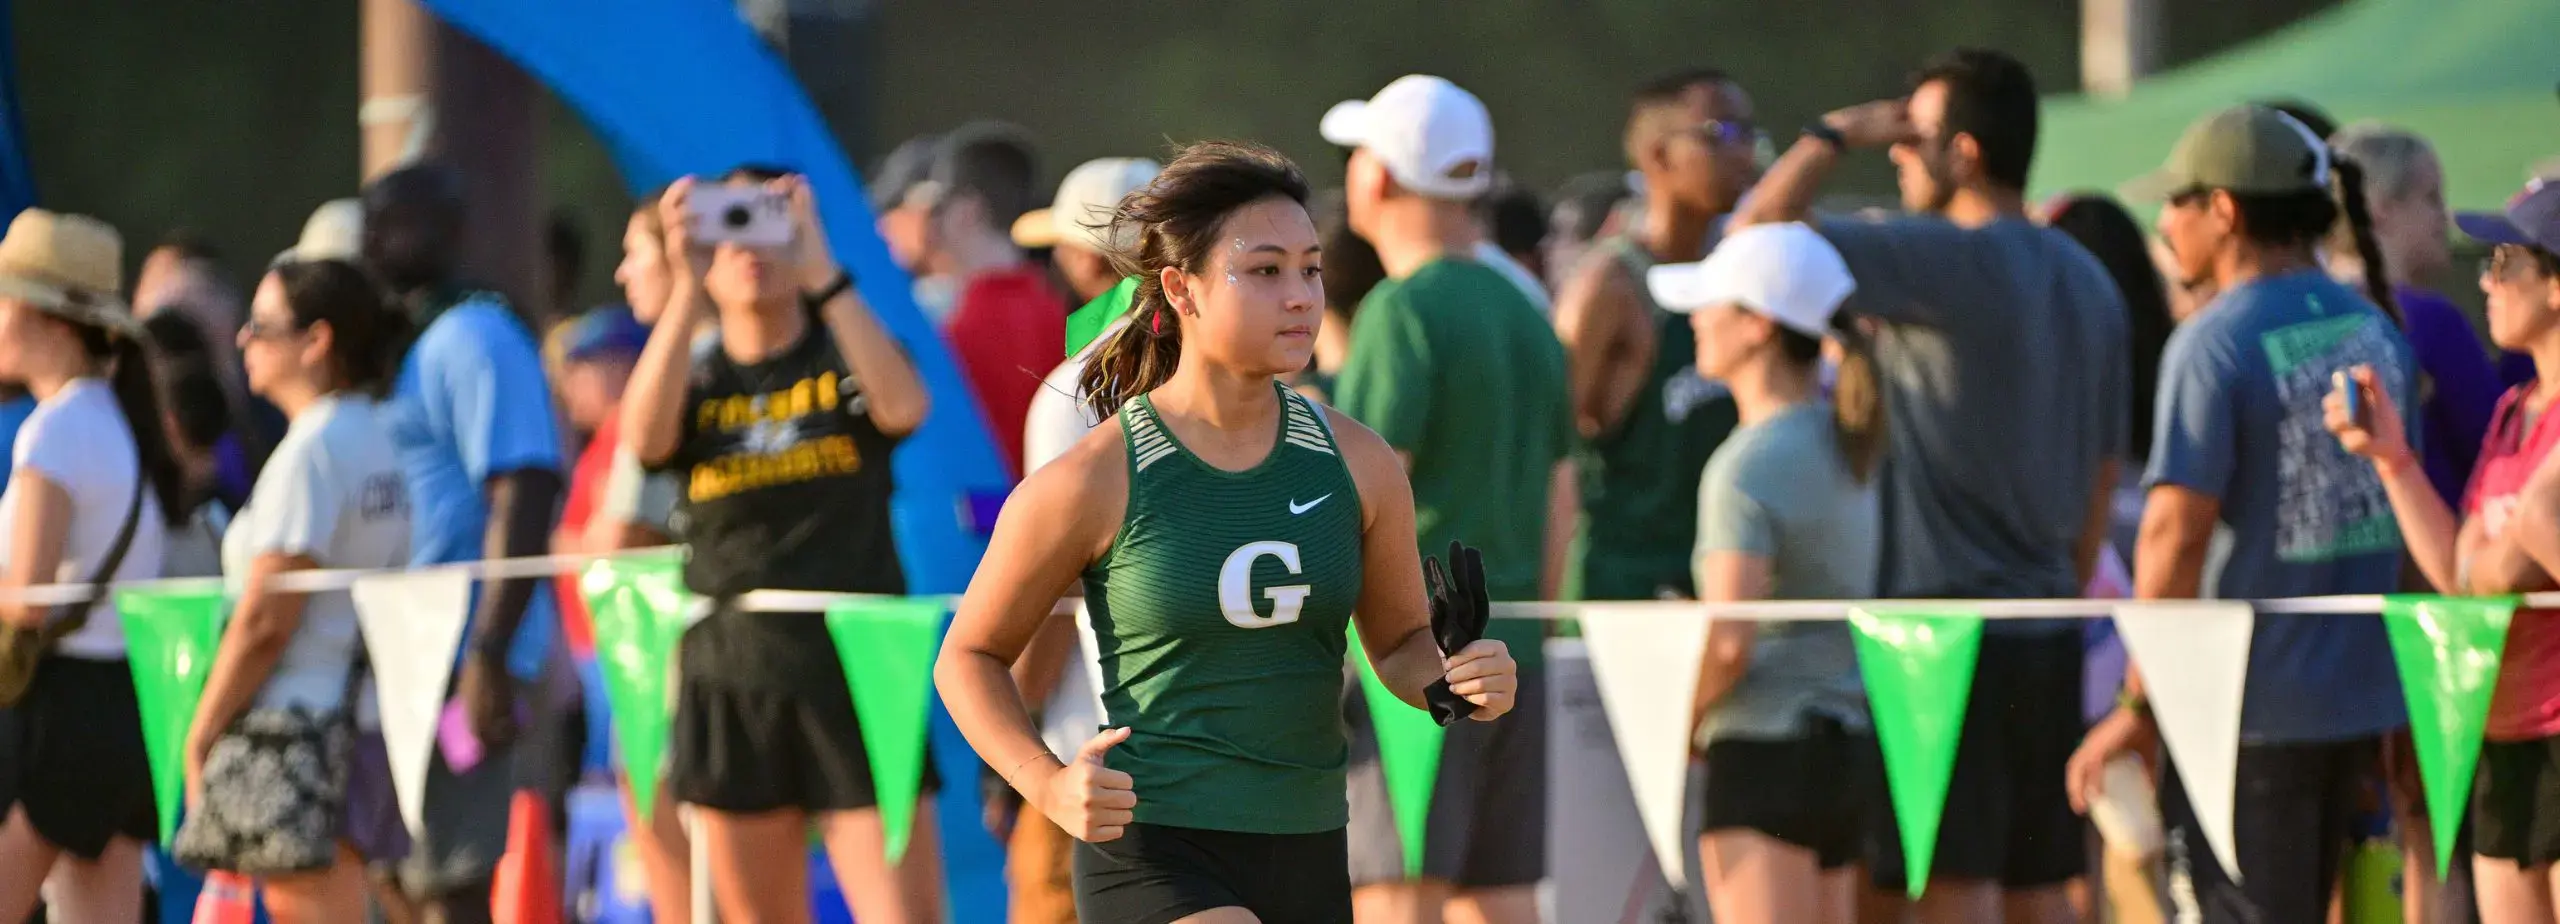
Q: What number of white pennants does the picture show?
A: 3